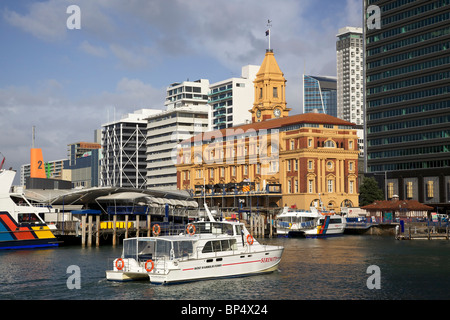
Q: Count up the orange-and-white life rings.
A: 5